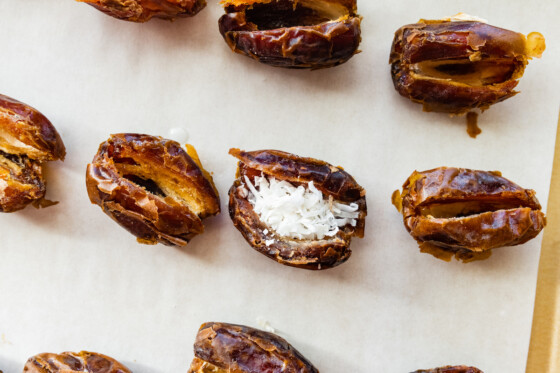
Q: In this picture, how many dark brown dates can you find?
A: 10